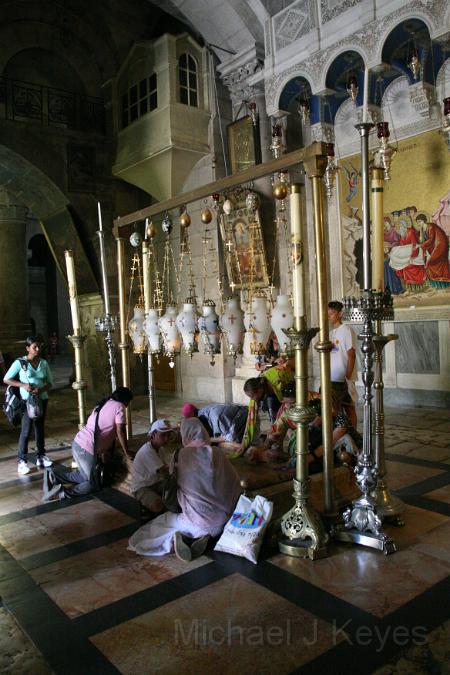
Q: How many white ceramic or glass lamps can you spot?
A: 8